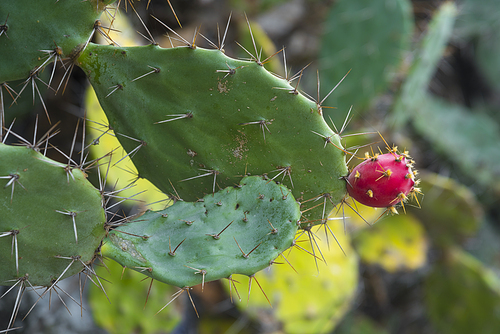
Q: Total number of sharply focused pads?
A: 4